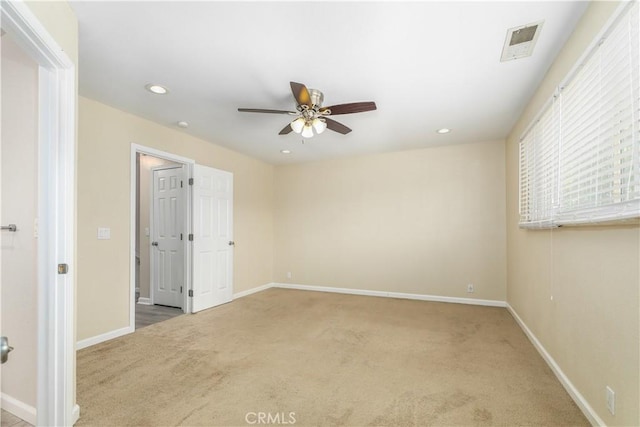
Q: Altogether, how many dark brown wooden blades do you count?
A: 5